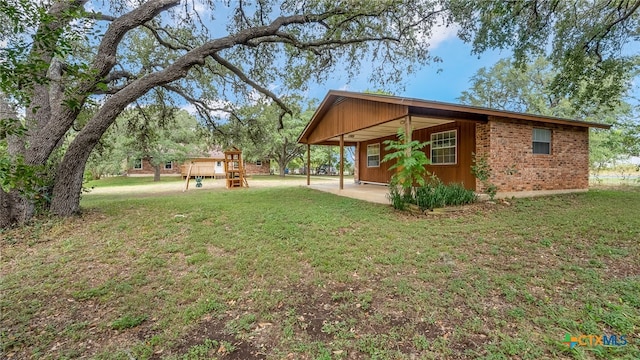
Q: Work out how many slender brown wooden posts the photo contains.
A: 3